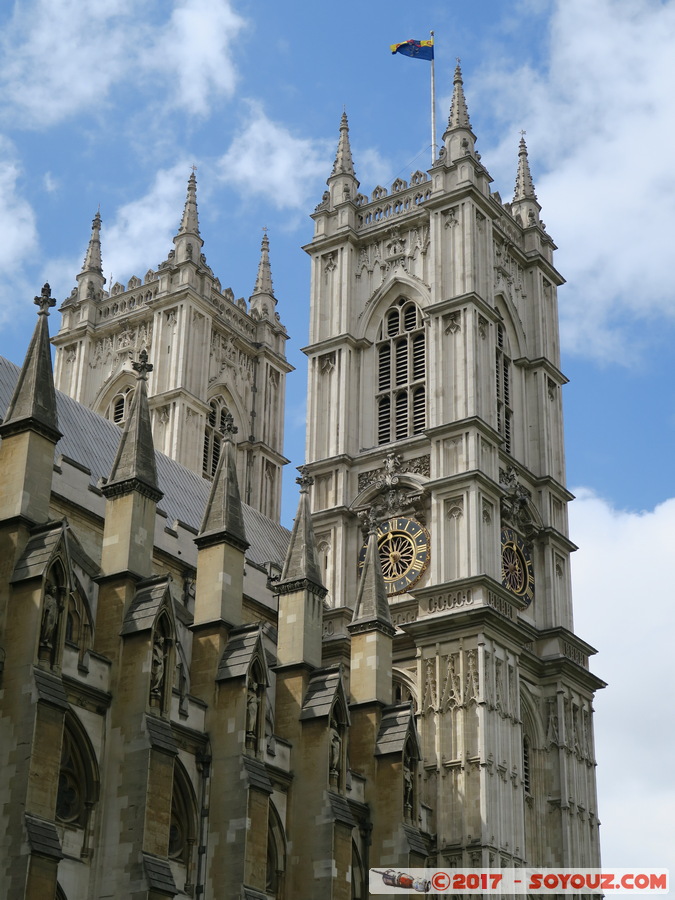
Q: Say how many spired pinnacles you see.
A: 11